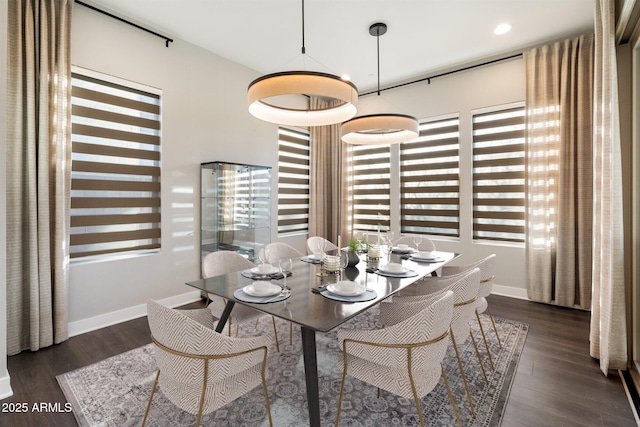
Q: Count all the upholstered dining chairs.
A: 8